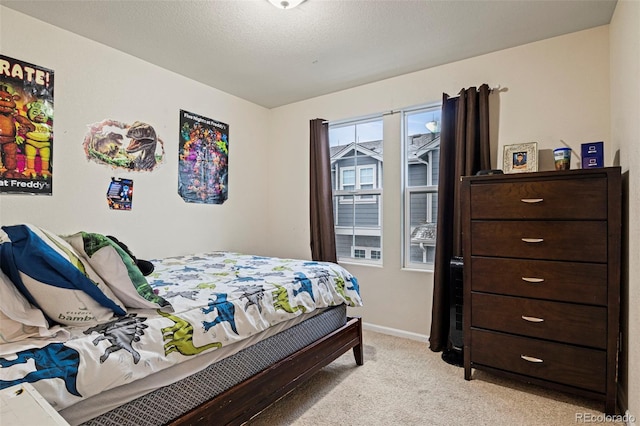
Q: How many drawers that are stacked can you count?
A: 5